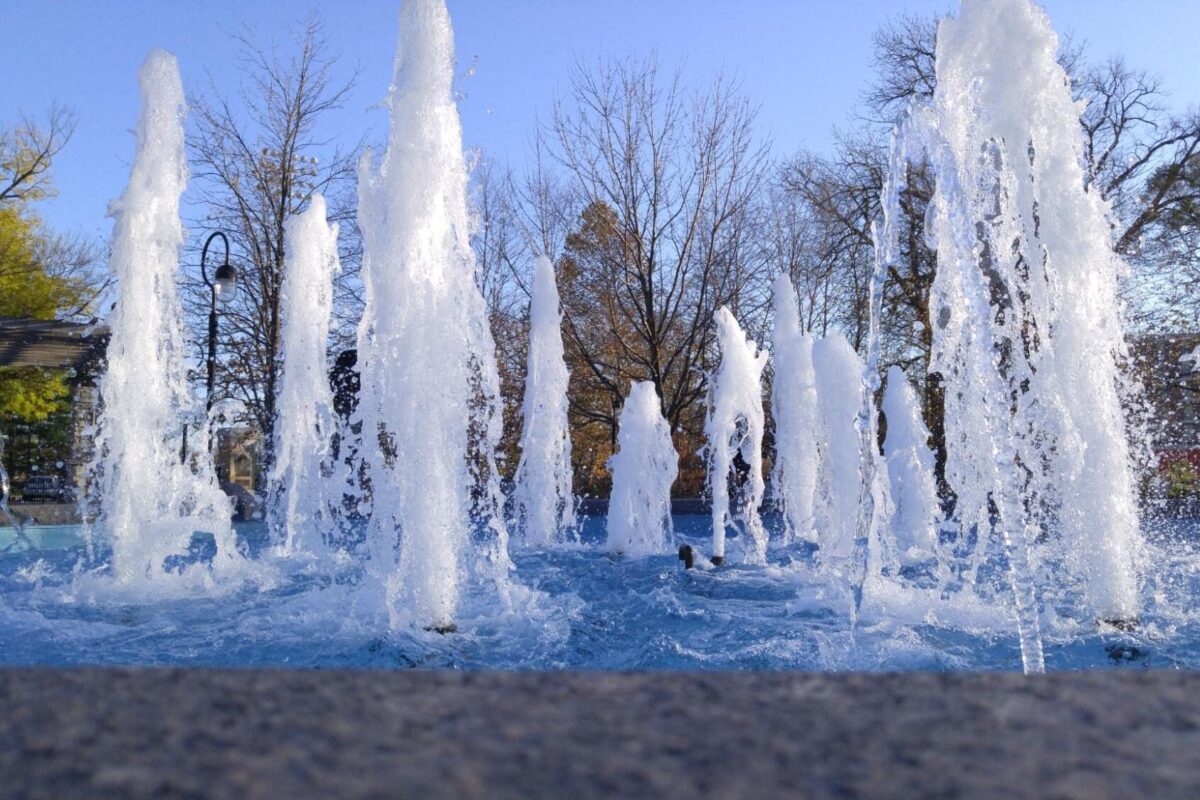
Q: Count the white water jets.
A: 10